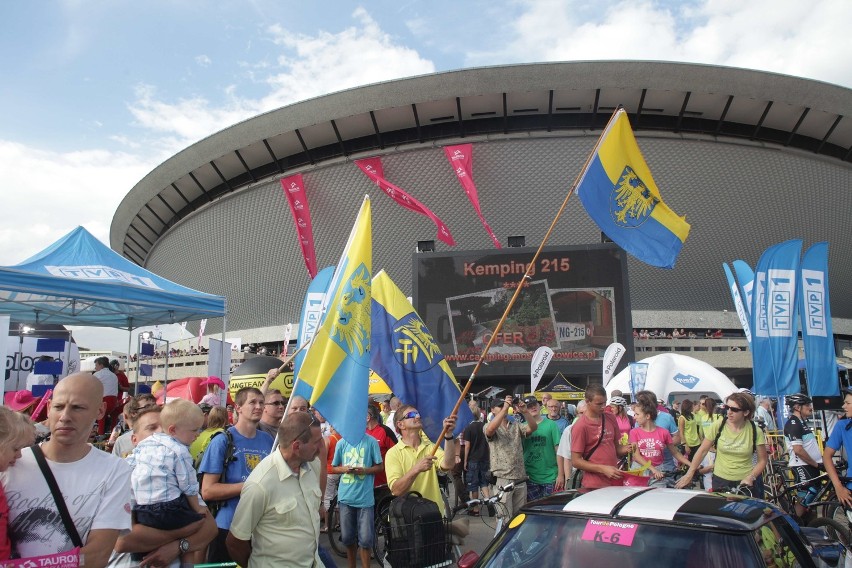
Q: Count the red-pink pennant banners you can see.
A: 3